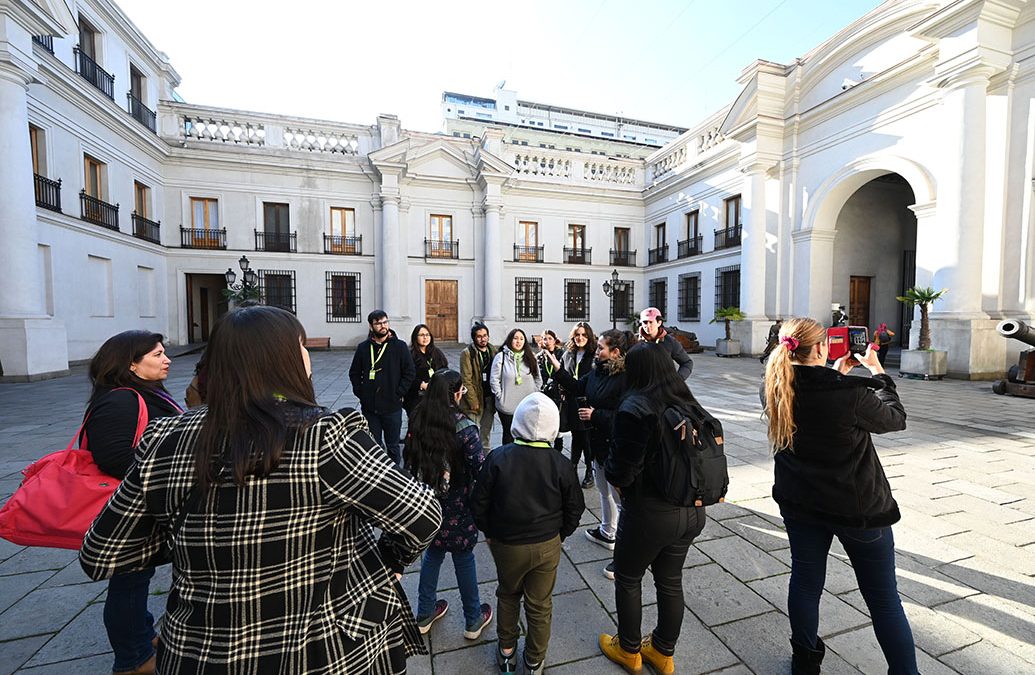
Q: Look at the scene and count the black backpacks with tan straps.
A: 1